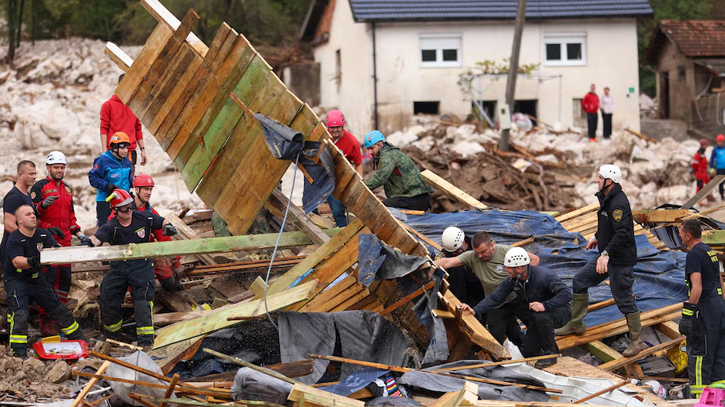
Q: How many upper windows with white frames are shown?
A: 2